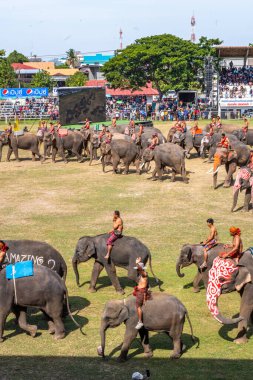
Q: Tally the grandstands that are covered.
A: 1